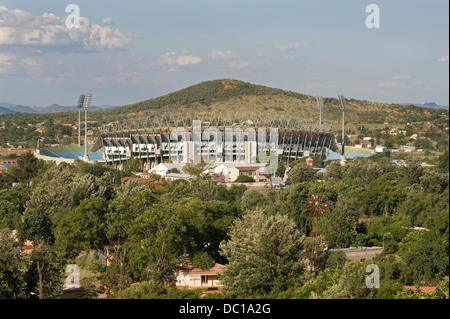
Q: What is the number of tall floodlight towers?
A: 4